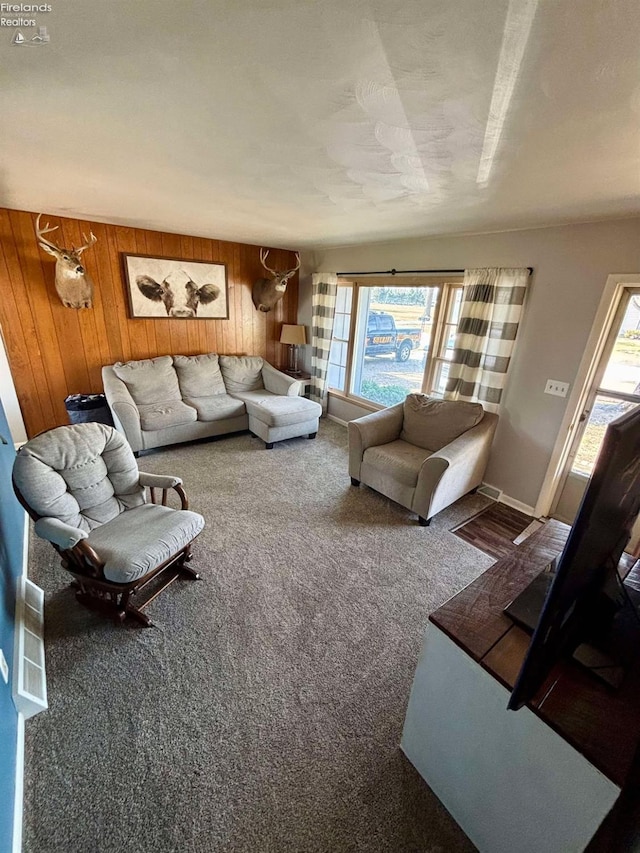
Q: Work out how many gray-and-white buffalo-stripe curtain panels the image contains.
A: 2